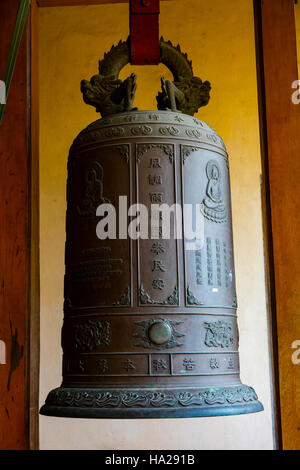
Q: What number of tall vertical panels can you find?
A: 3